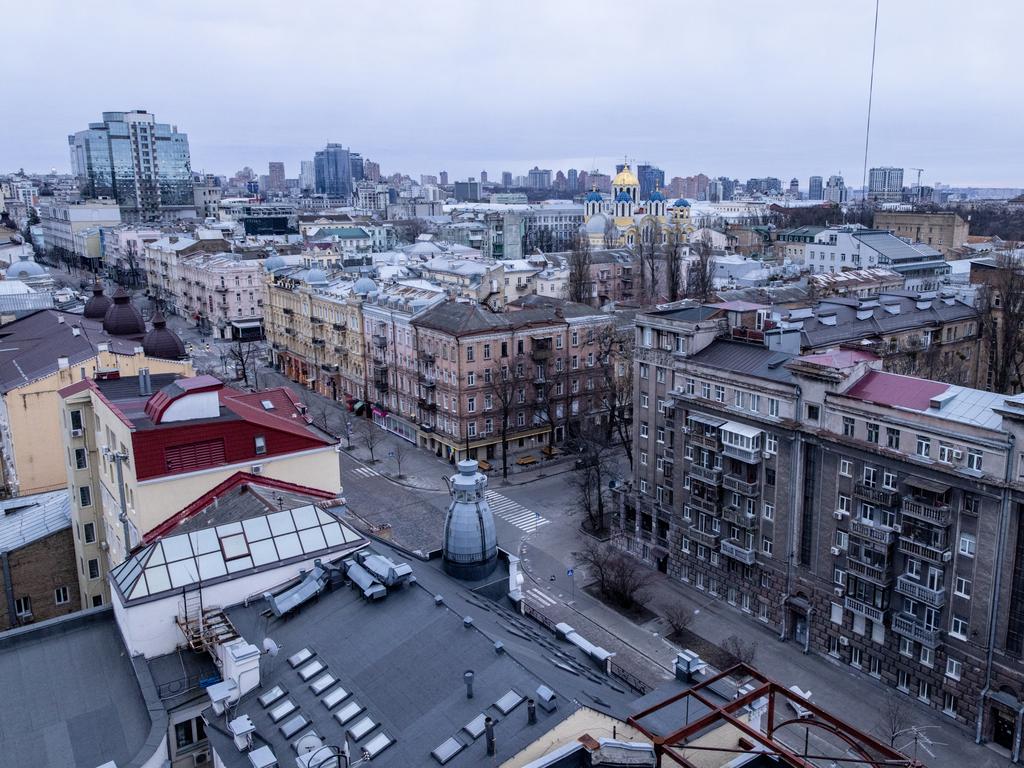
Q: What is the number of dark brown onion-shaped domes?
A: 3